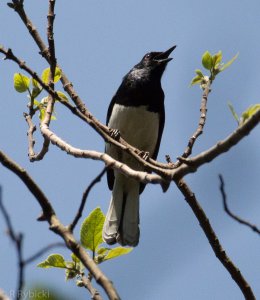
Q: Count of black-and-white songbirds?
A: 1